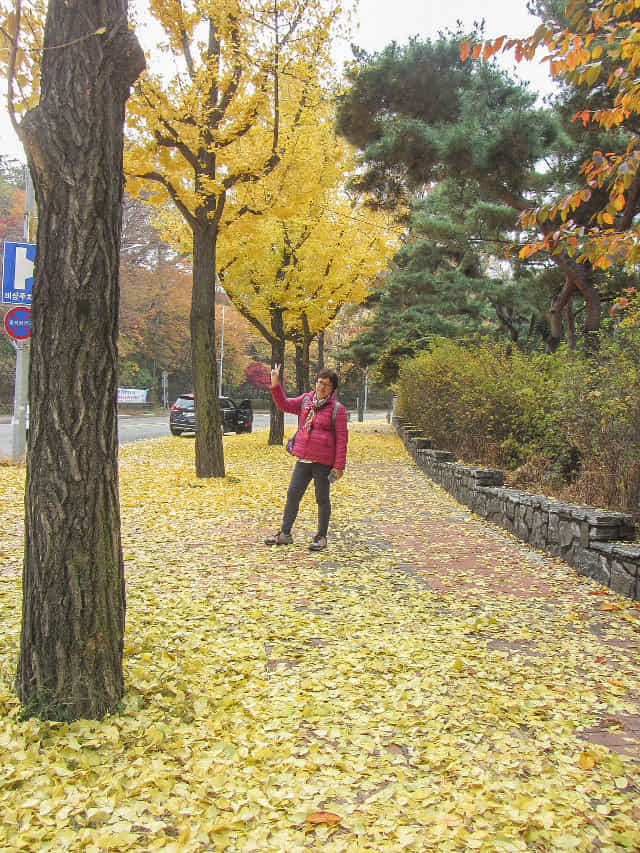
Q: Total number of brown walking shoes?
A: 2